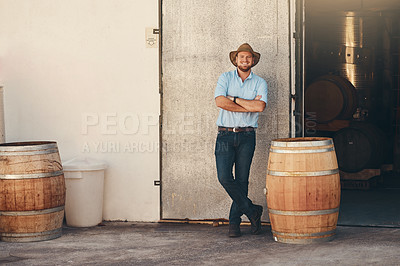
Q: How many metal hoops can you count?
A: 12